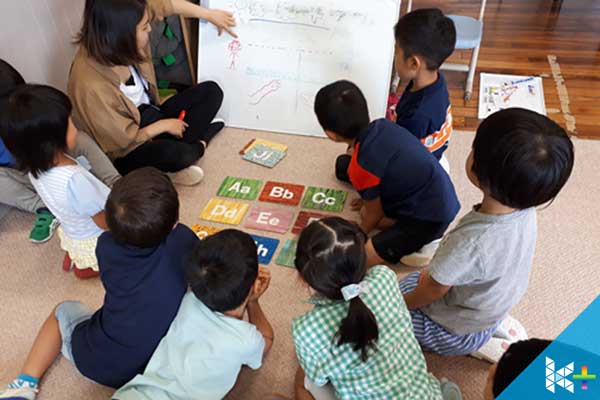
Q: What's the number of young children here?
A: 9